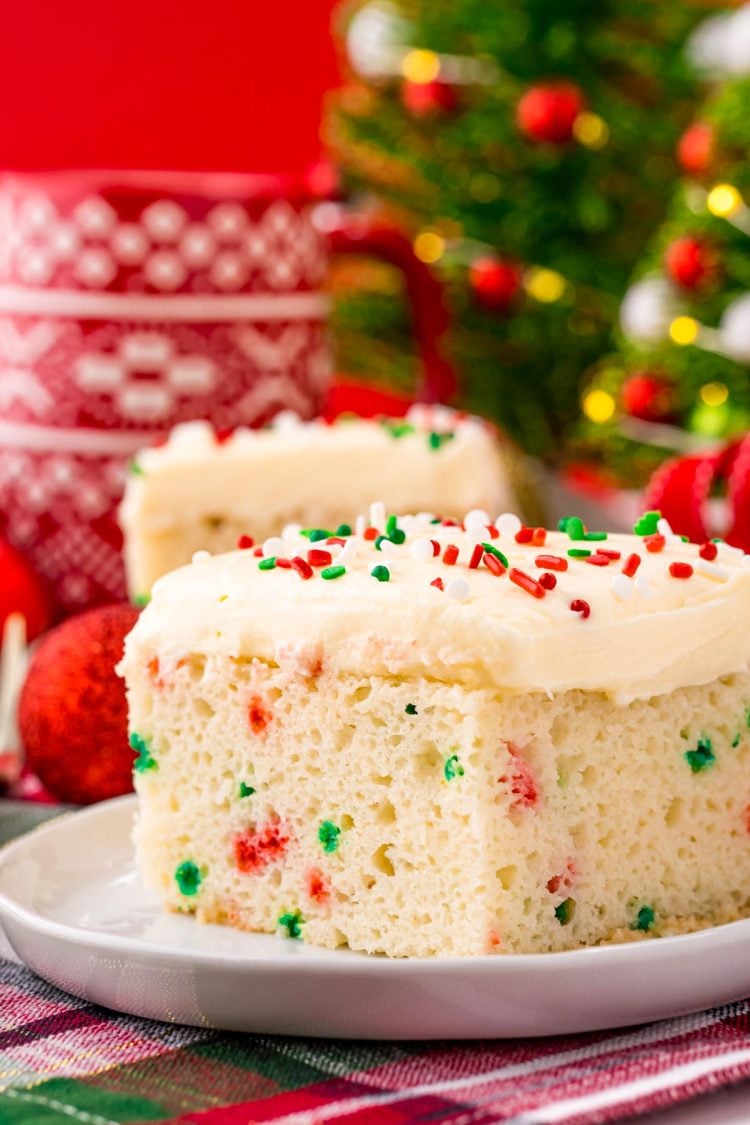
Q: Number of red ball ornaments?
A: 8